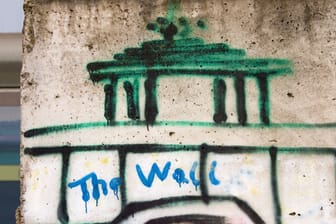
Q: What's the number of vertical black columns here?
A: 6